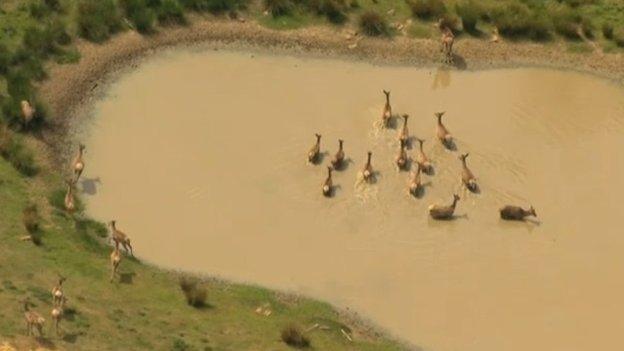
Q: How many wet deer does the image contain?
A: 13